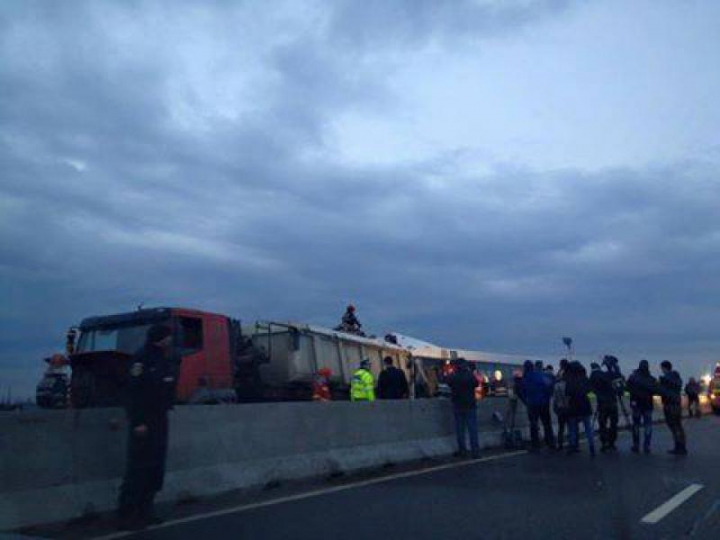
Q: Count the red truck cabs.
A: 1